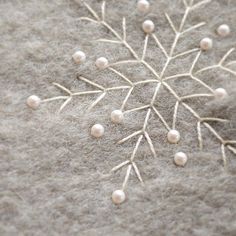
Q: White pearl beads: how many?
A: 13